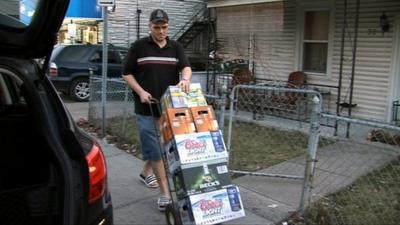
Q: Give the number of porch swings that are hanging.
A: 0